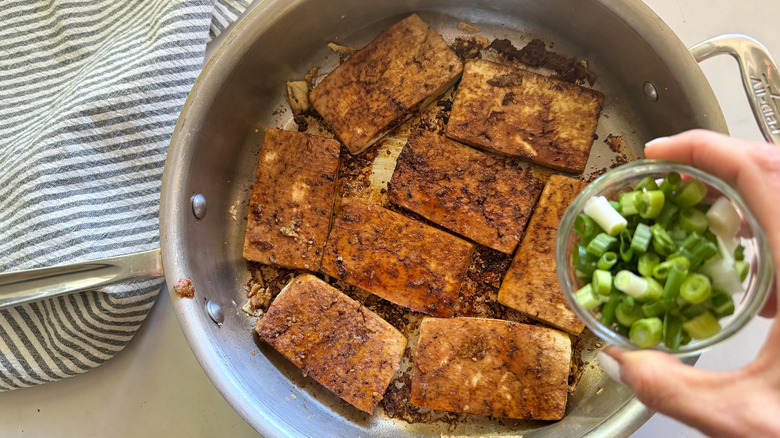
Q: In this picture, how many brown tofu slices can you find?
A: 8